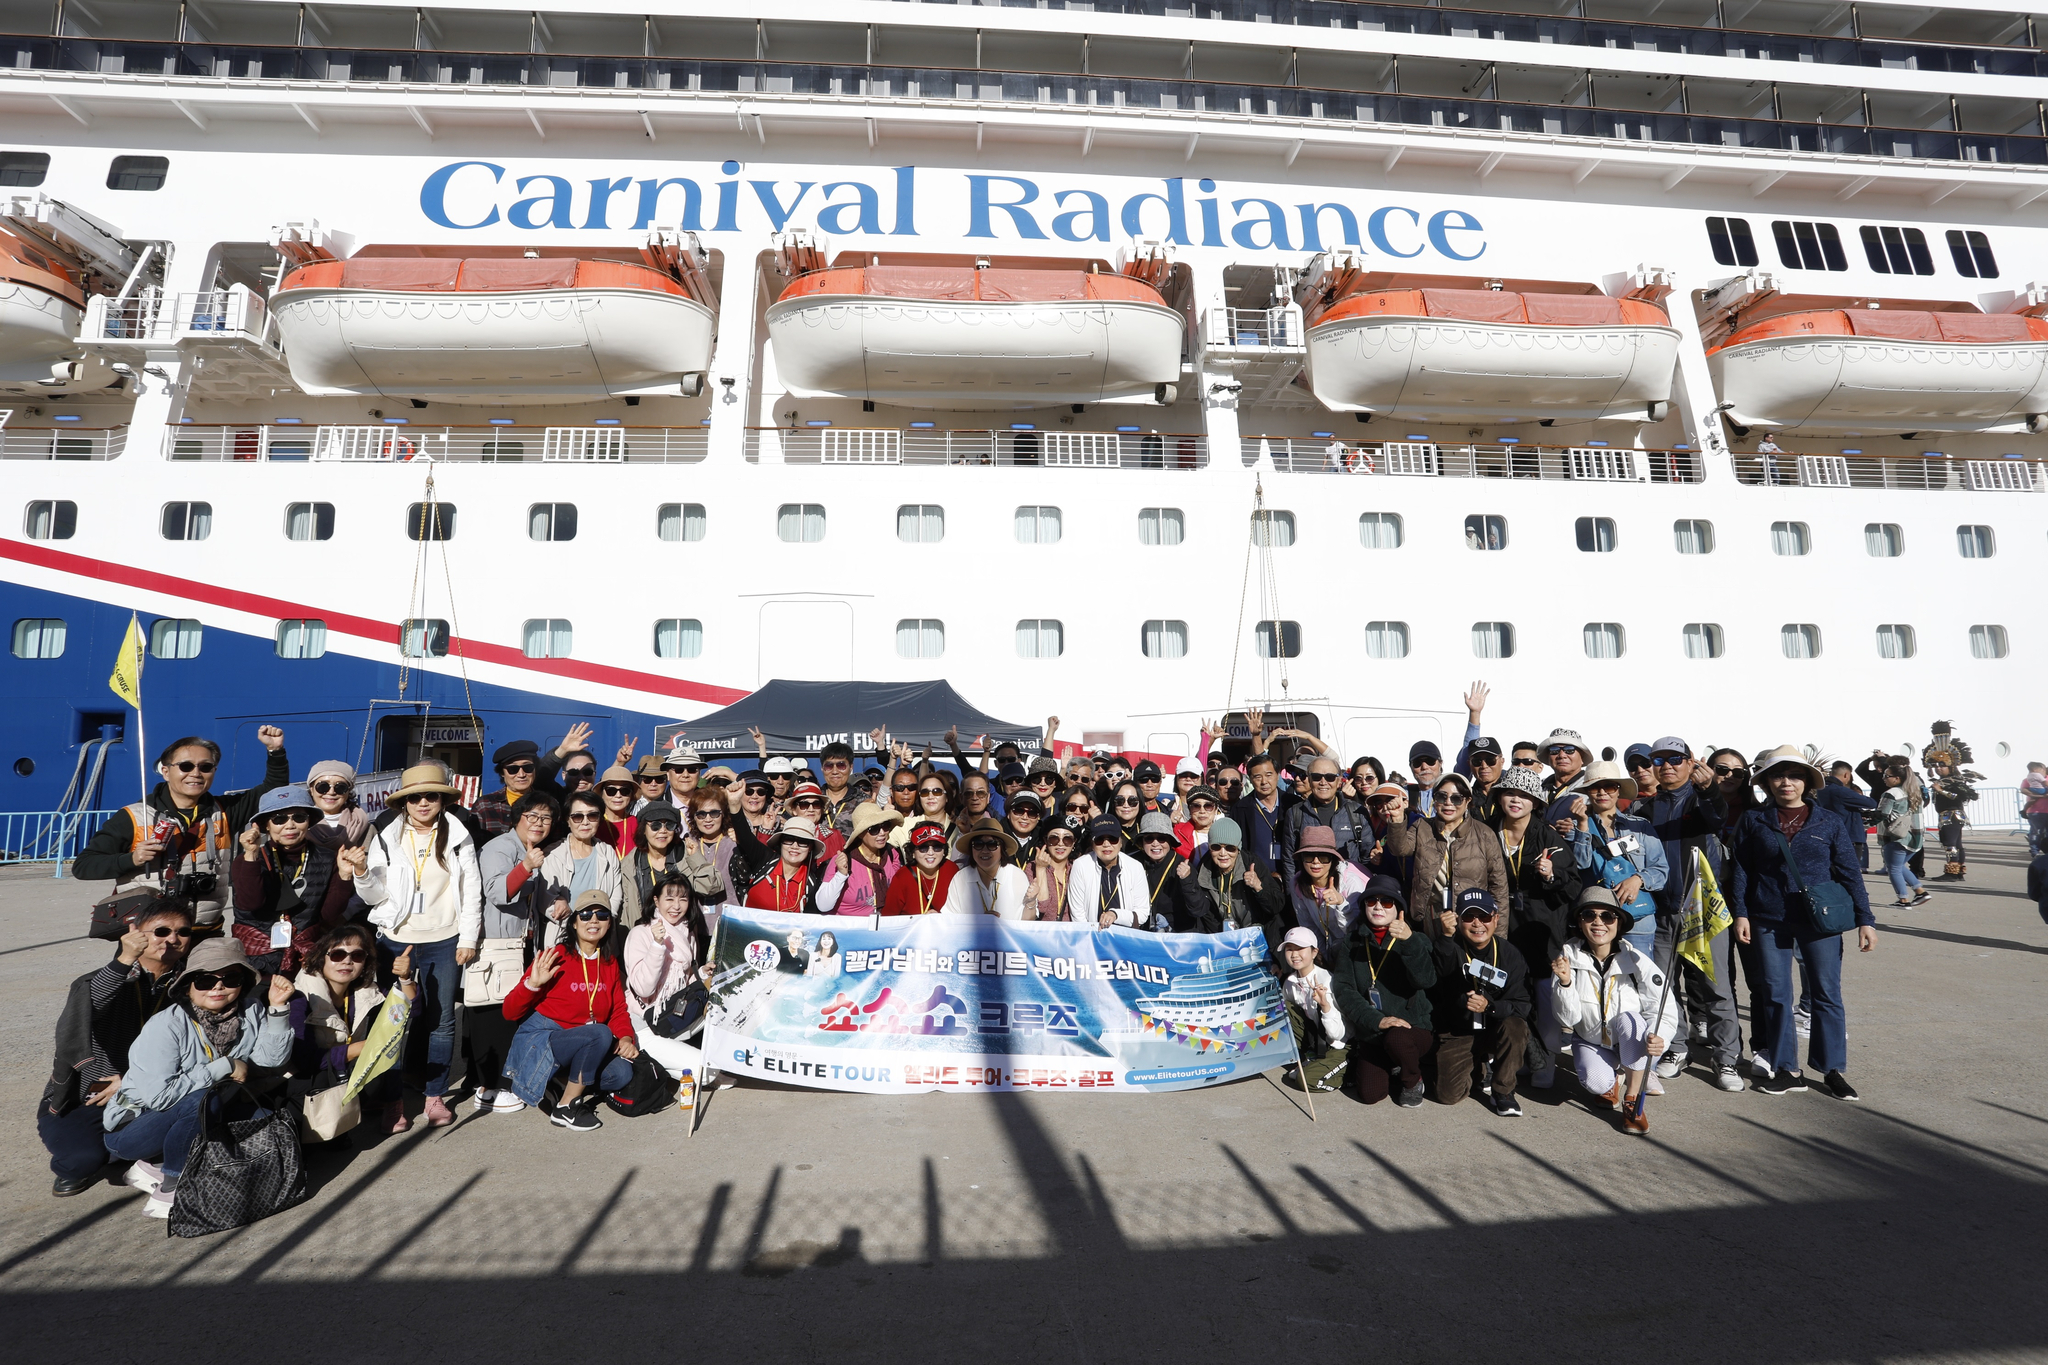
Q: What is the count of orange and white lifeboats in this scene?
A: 5